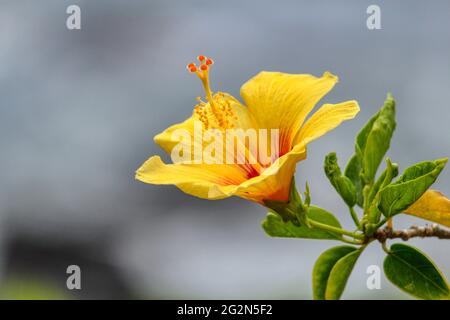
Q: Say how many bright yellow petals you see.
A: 5